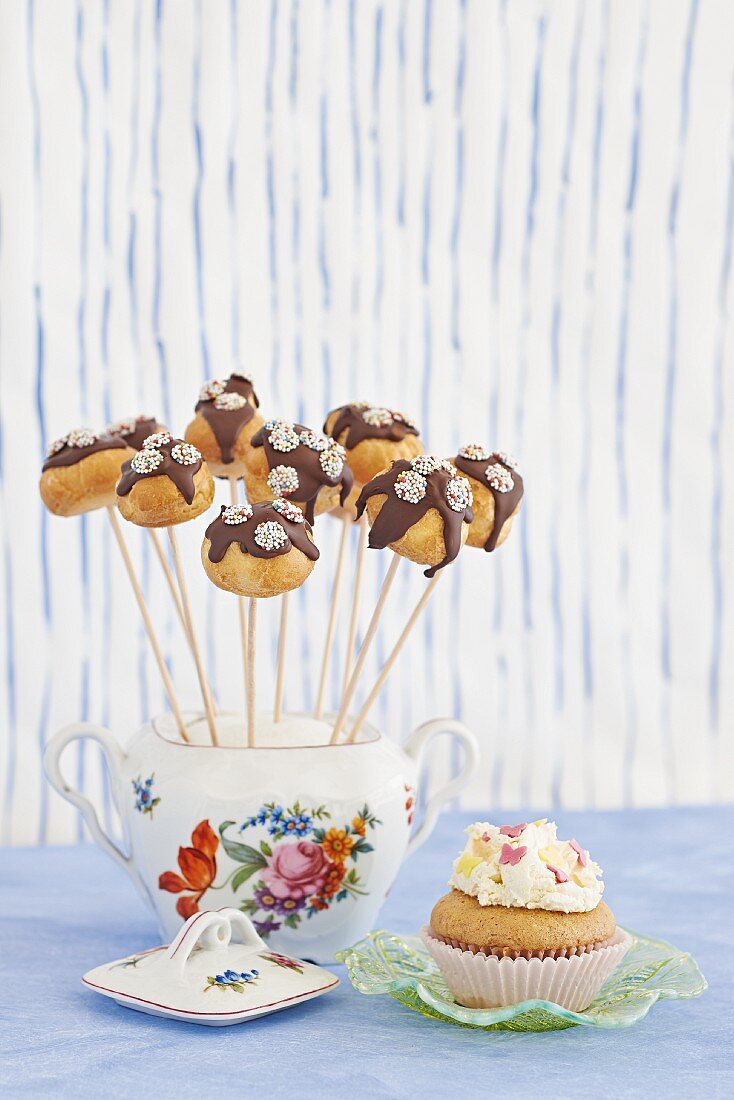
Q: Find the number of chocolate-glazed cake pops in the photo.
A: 9